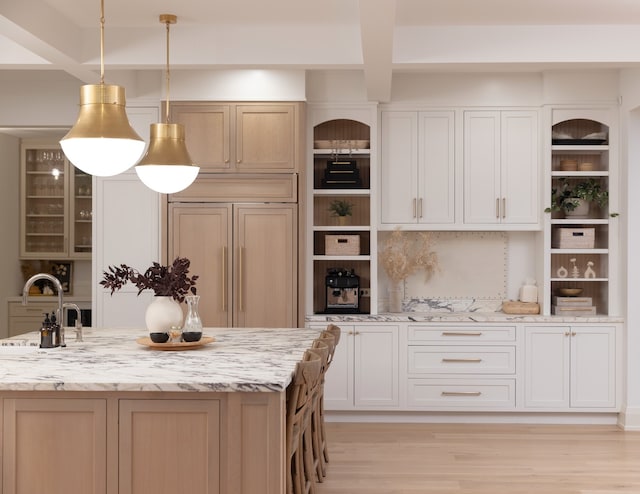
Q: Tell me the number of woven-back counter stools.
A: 4